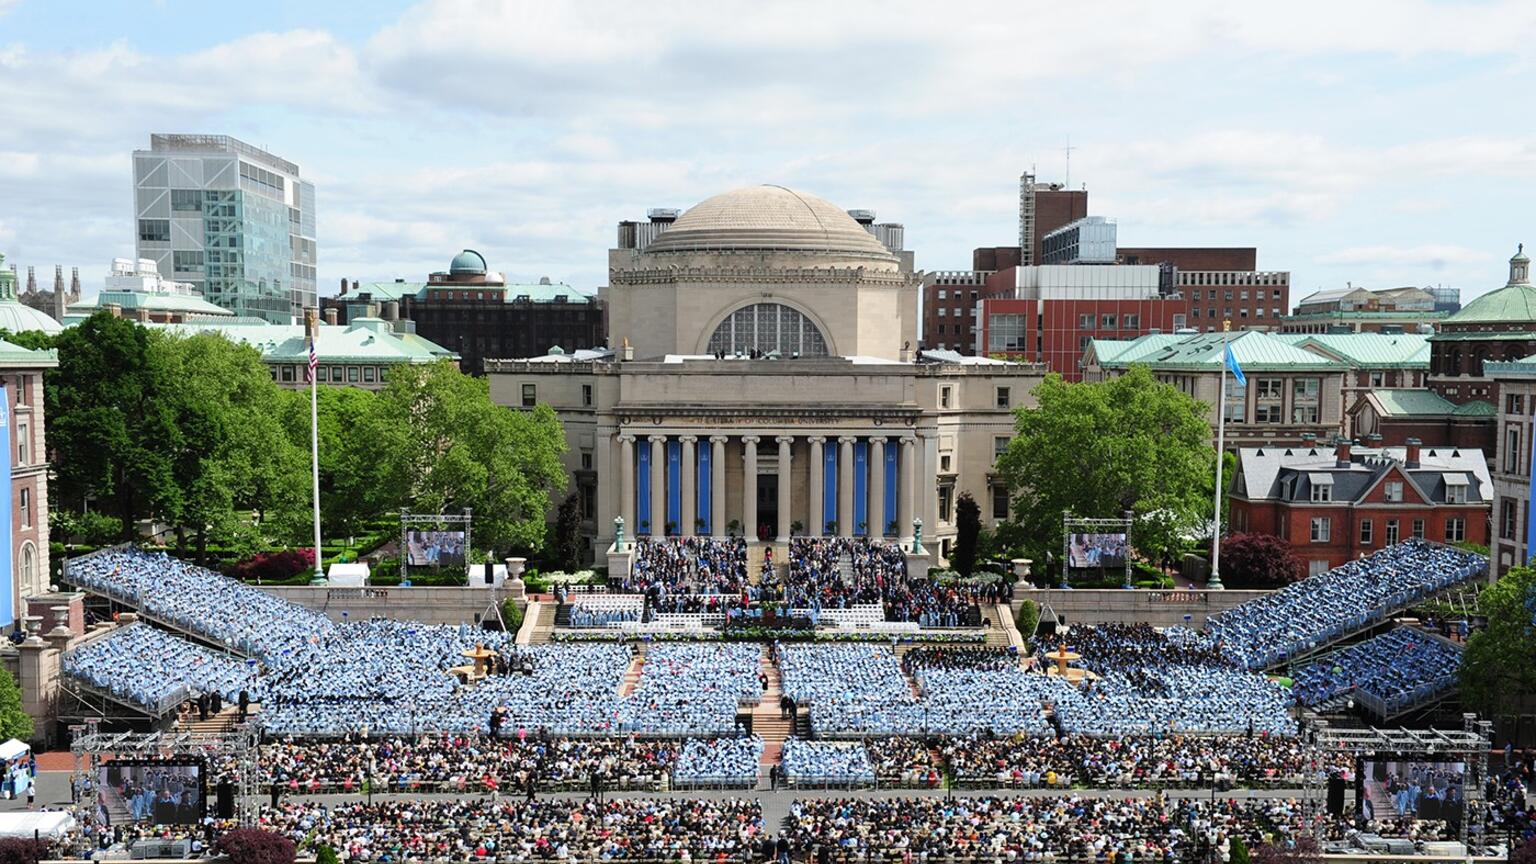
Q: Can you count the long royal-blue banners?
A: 6